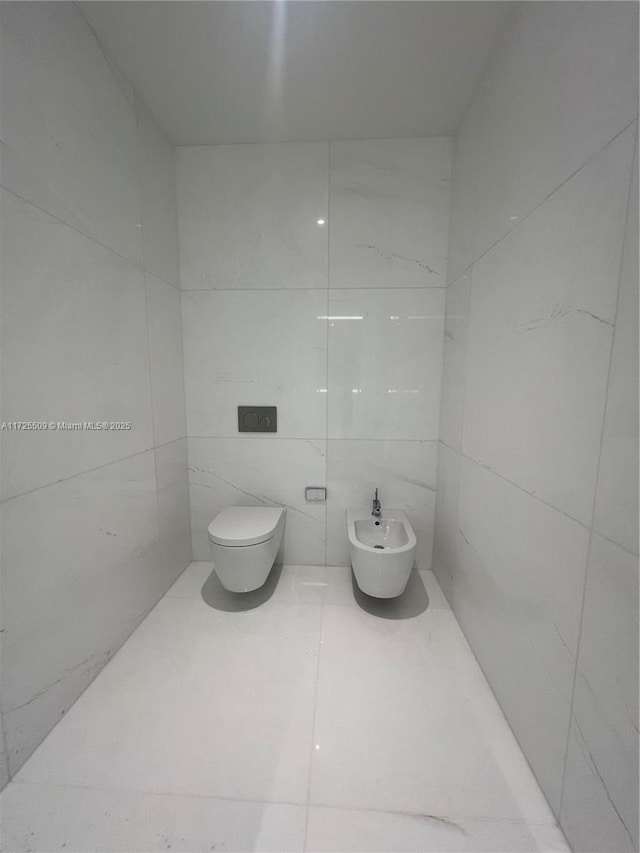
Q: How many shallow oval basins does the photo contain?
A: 1